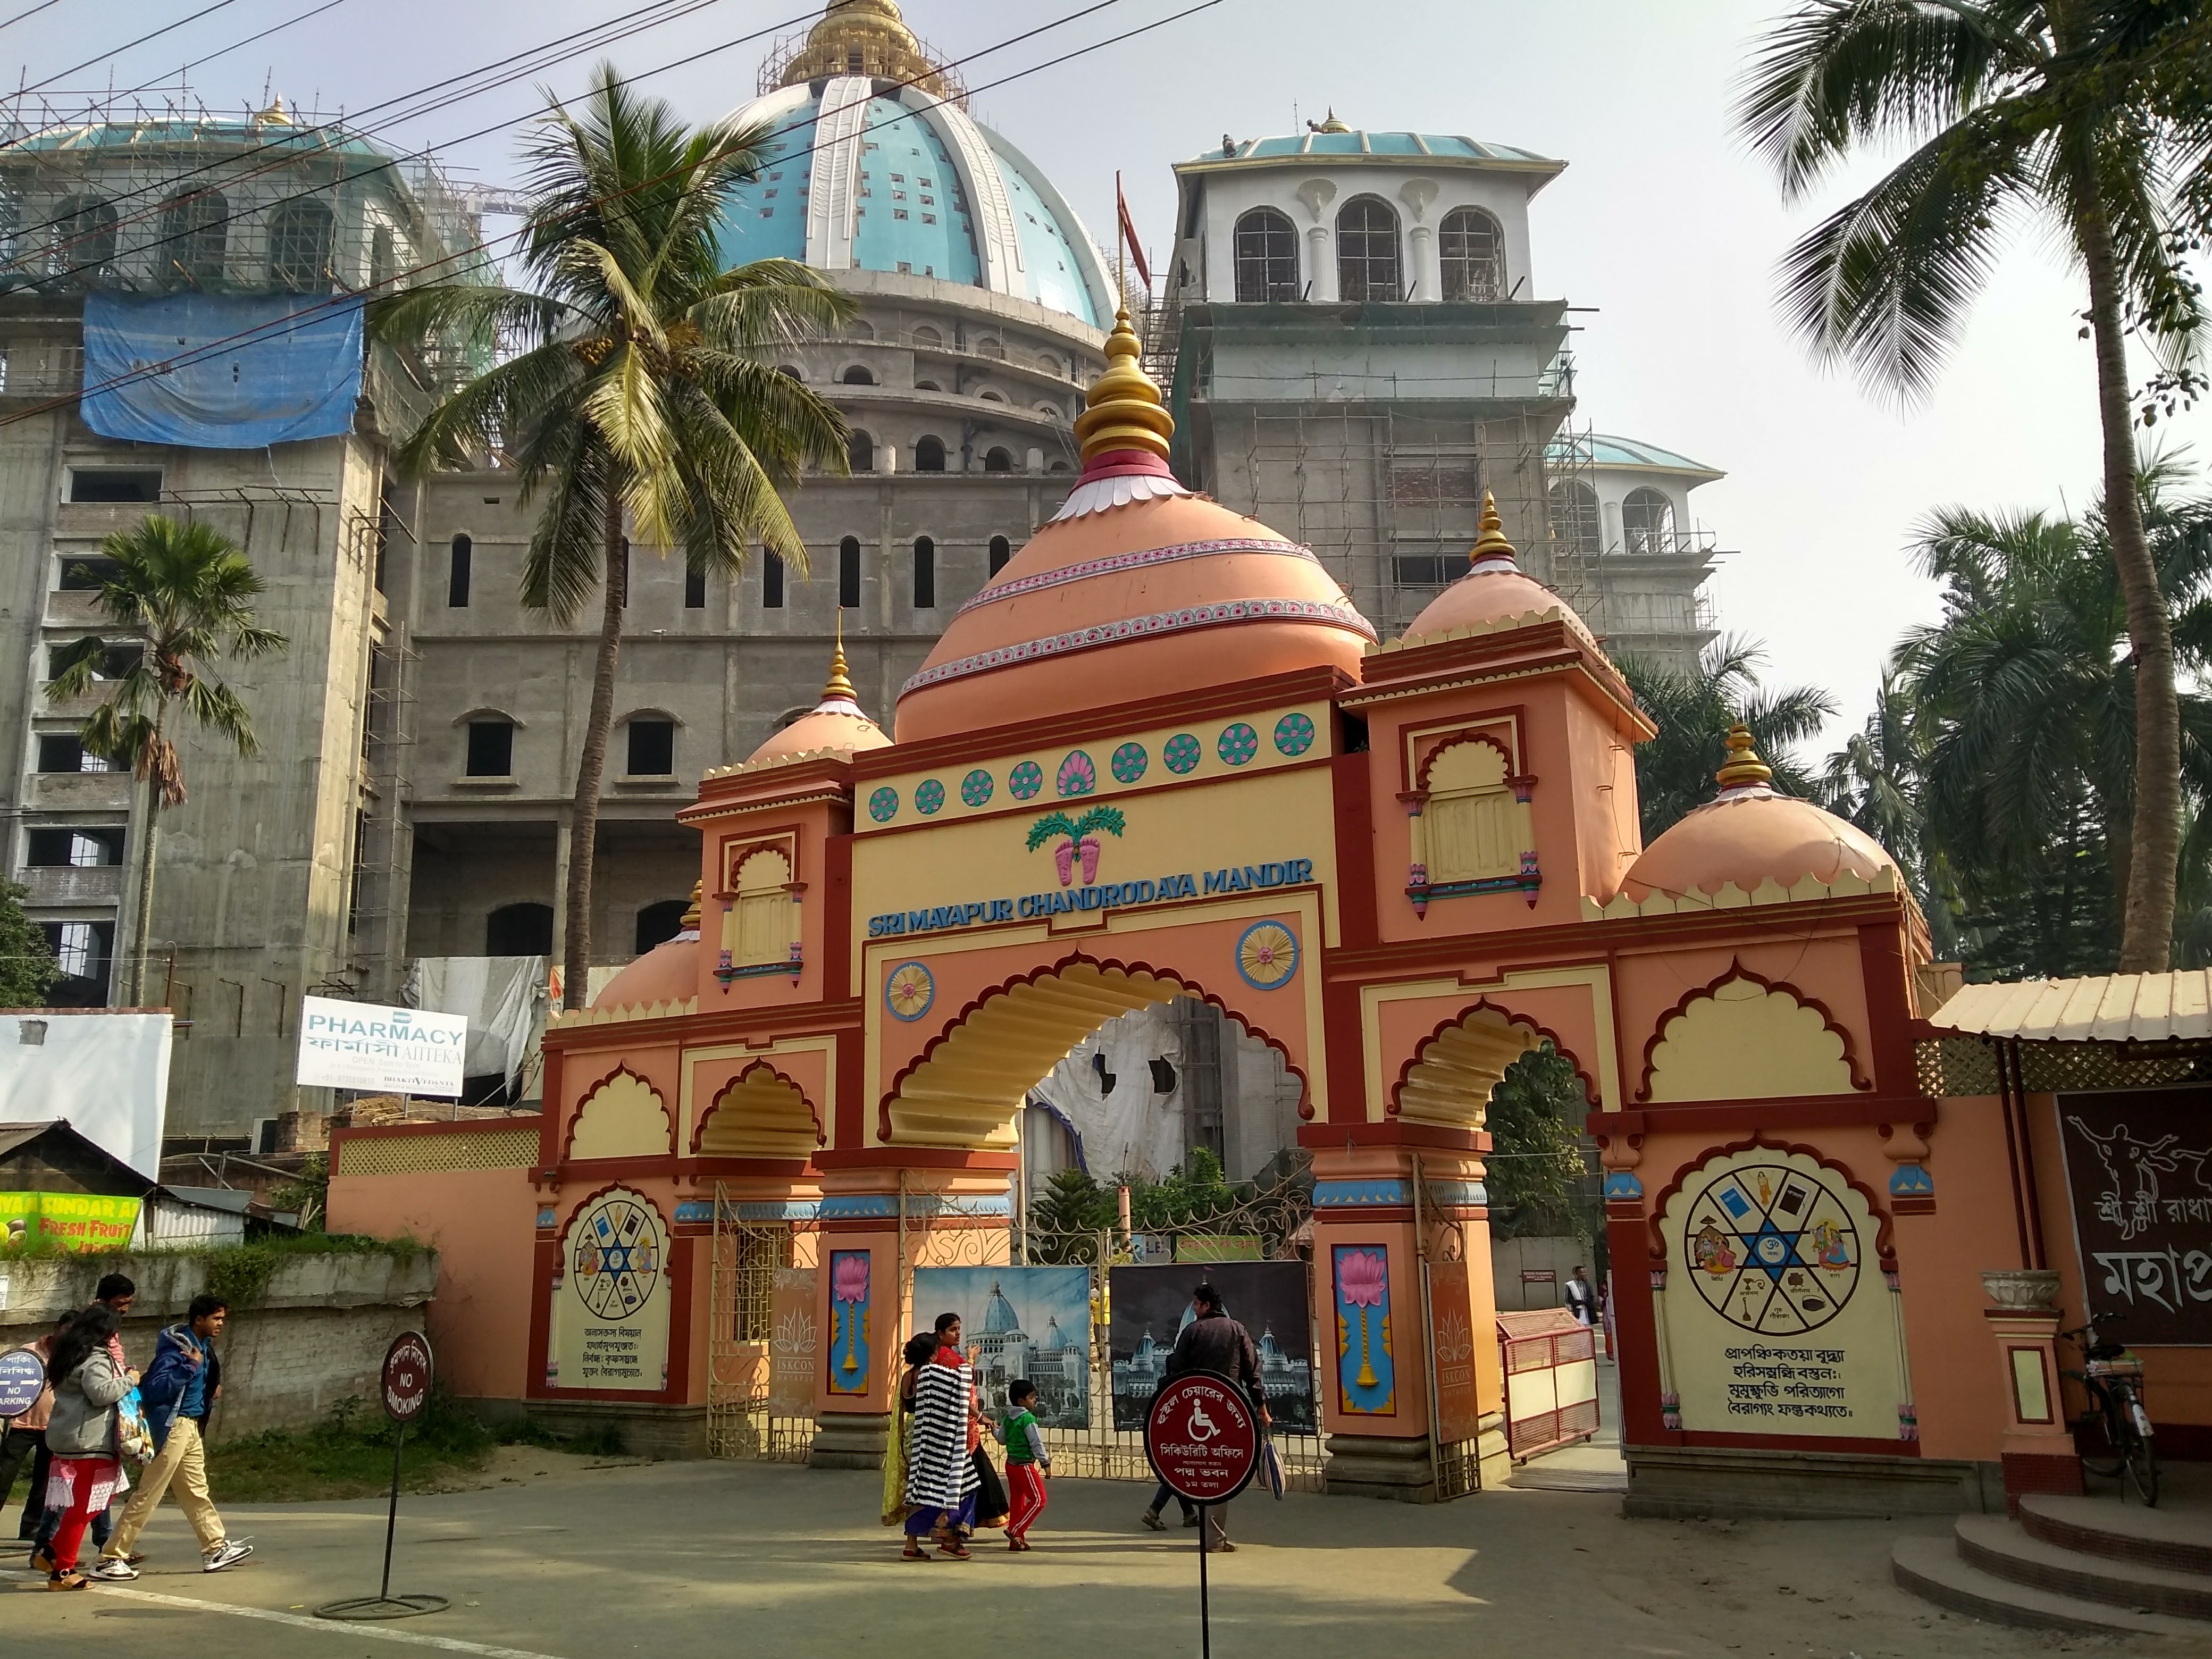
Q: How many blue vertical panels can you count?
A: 2